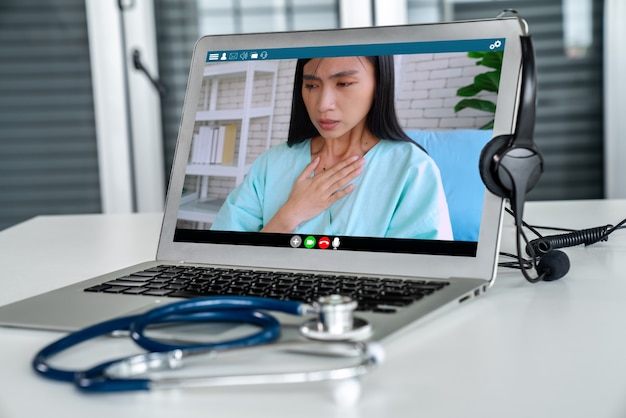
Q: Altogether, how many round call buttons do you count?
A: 3